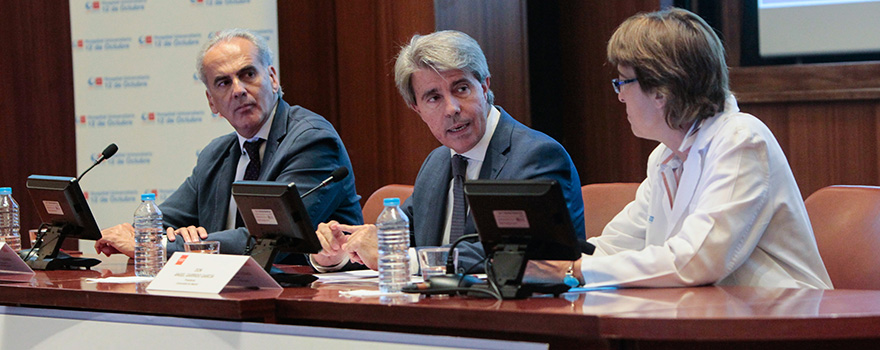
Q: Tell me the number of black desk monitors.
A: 3